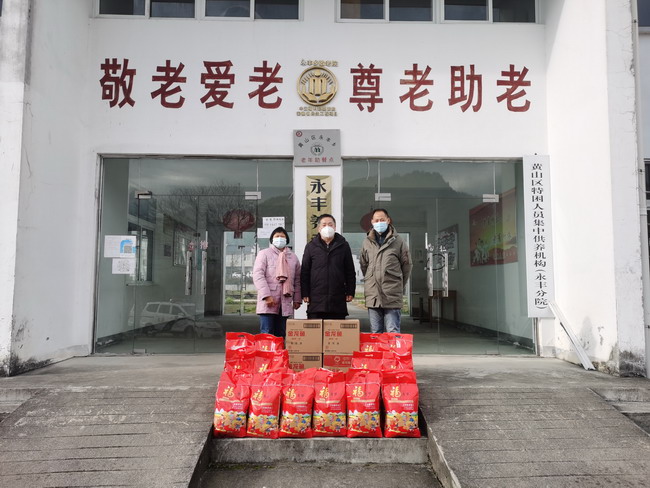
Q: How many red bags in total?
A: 14